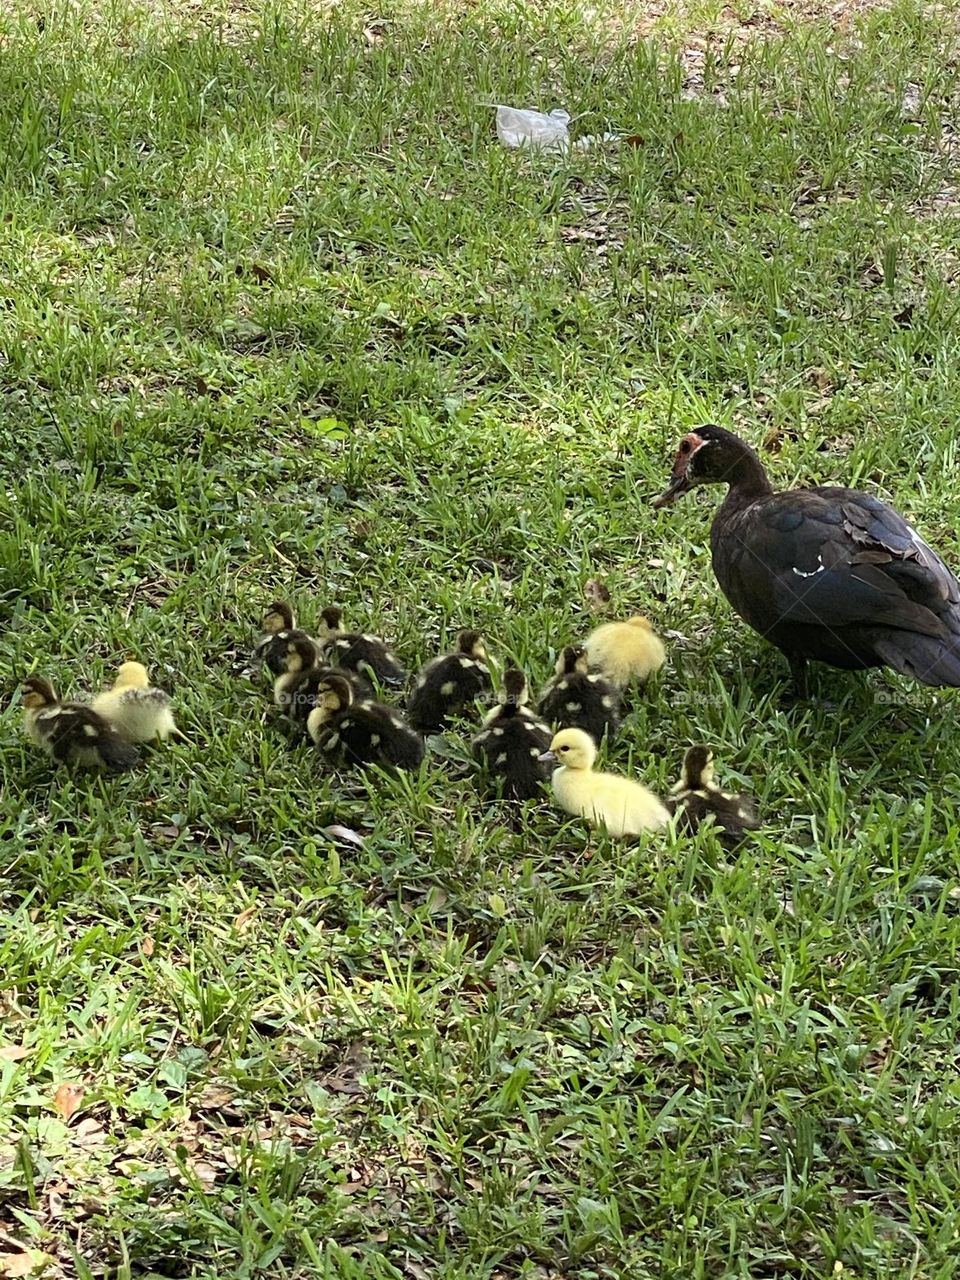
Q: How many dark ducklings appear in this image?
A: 9